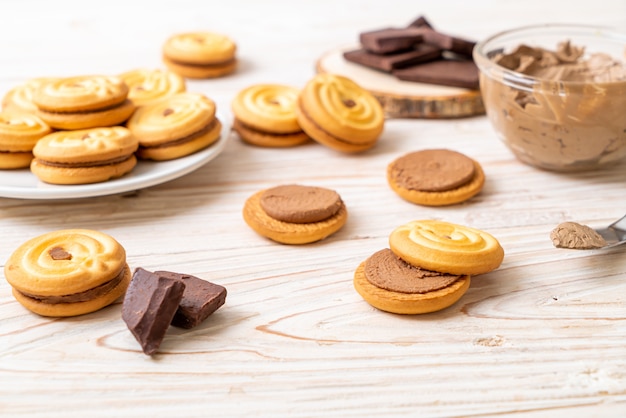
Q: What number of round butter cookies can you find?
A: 13